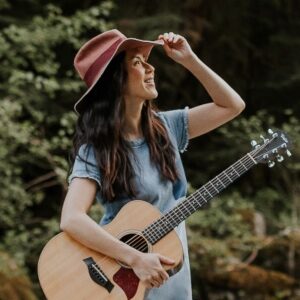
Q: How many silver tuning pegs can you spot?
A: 6